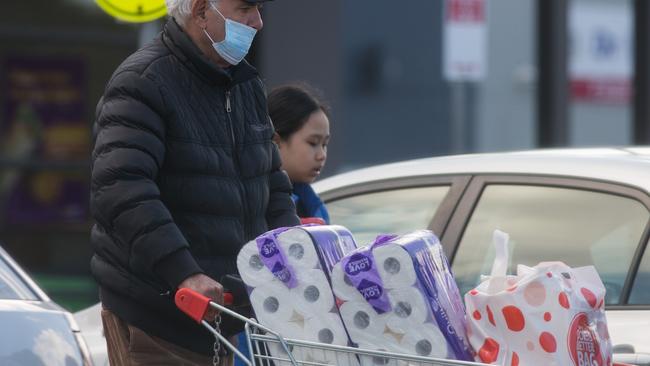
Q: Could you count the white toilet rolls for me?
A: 12